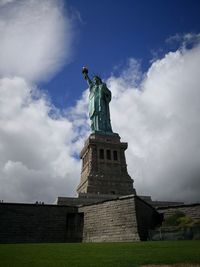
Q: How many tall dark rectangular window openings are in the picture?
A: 3